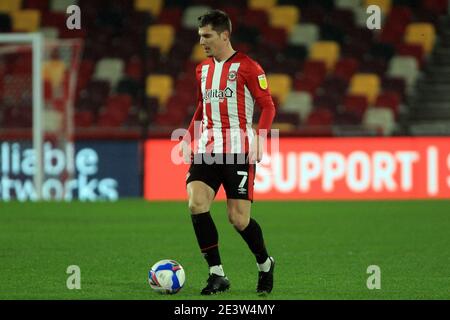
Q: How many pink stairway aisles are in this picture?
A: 0